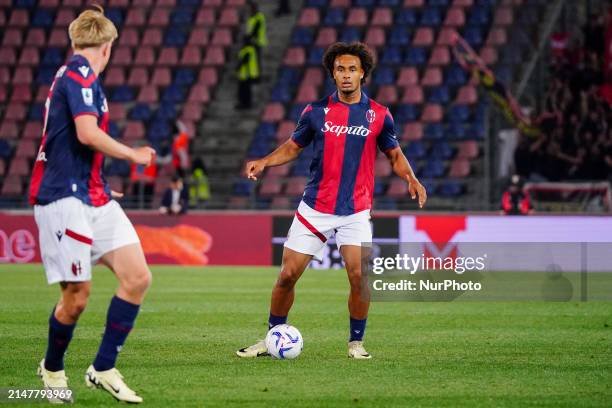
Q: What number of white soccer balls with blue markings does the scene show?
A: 1